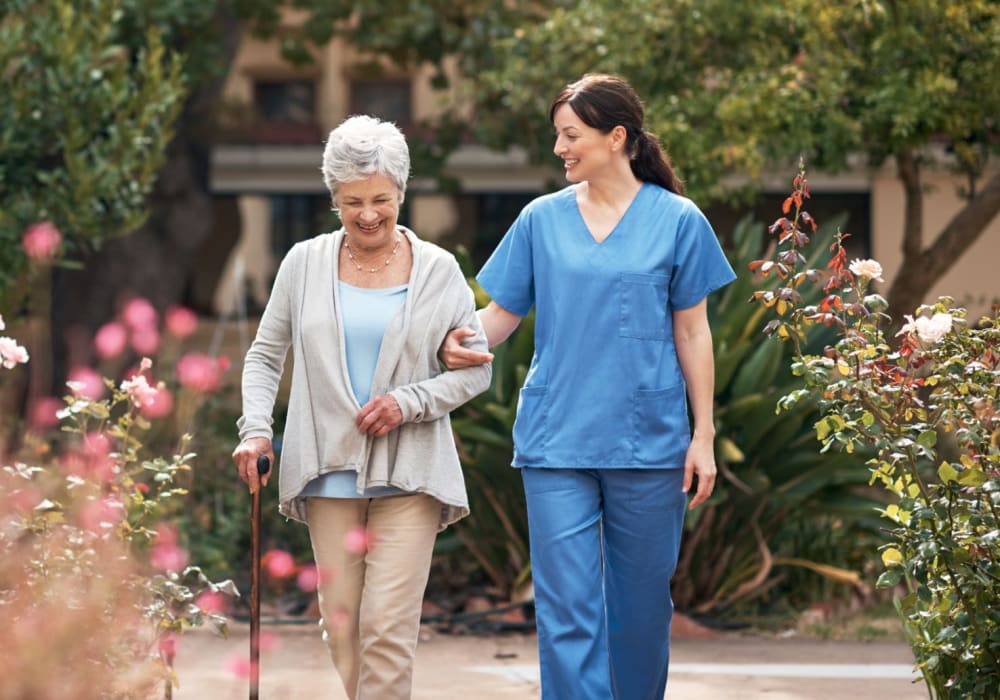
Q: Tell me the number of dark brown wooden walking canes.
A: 1